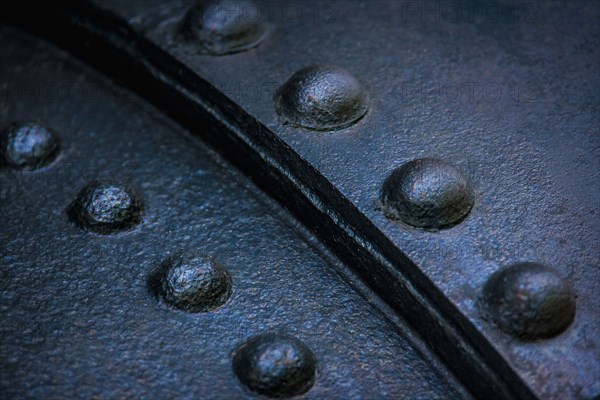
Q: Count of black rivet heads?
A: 8